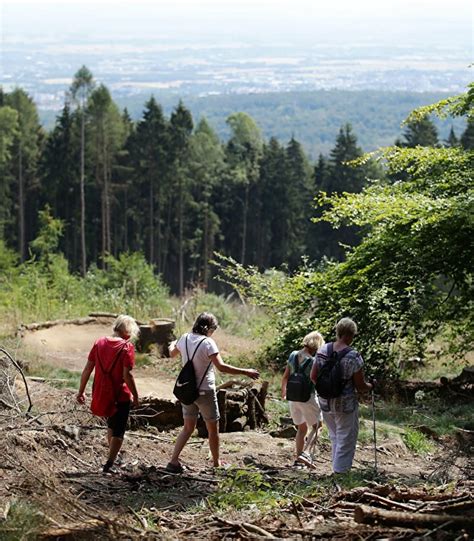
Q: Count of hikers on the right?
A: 2